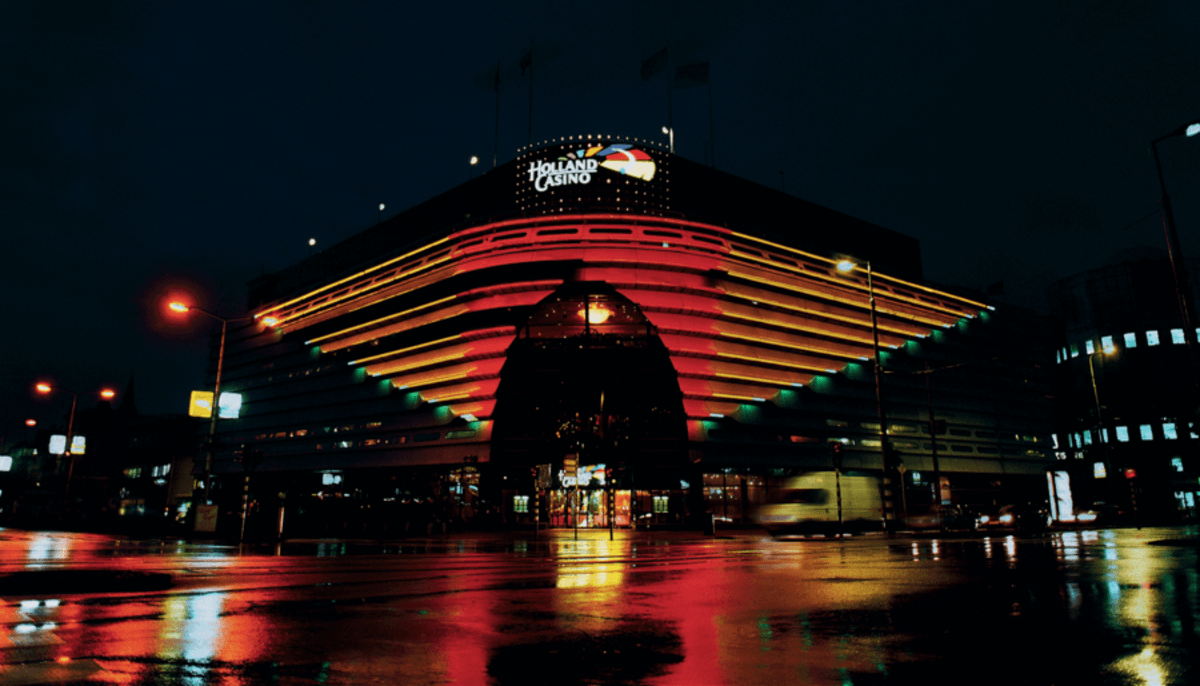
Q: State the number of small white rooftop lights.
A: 4